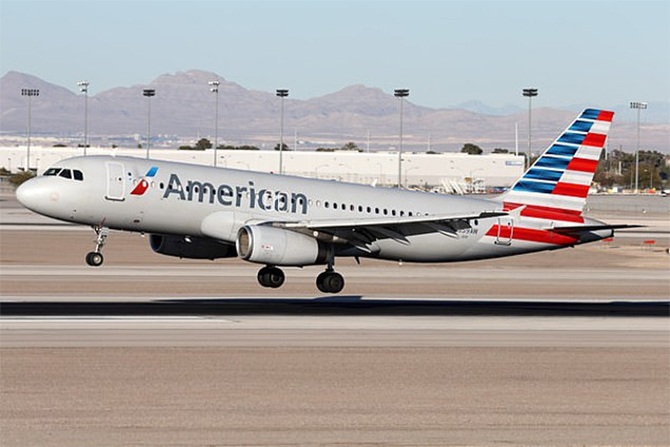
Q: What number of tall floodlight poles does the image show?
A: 8